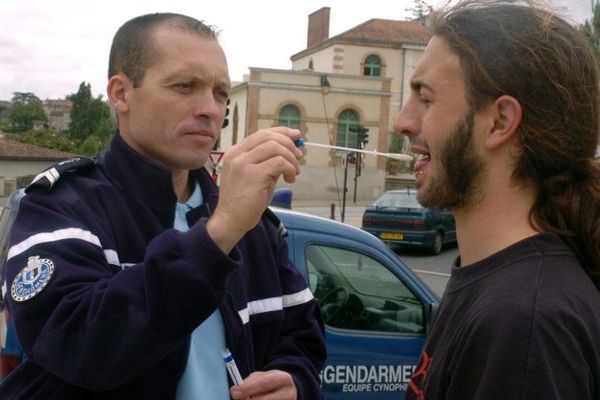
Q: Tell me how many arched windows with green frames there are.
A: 3